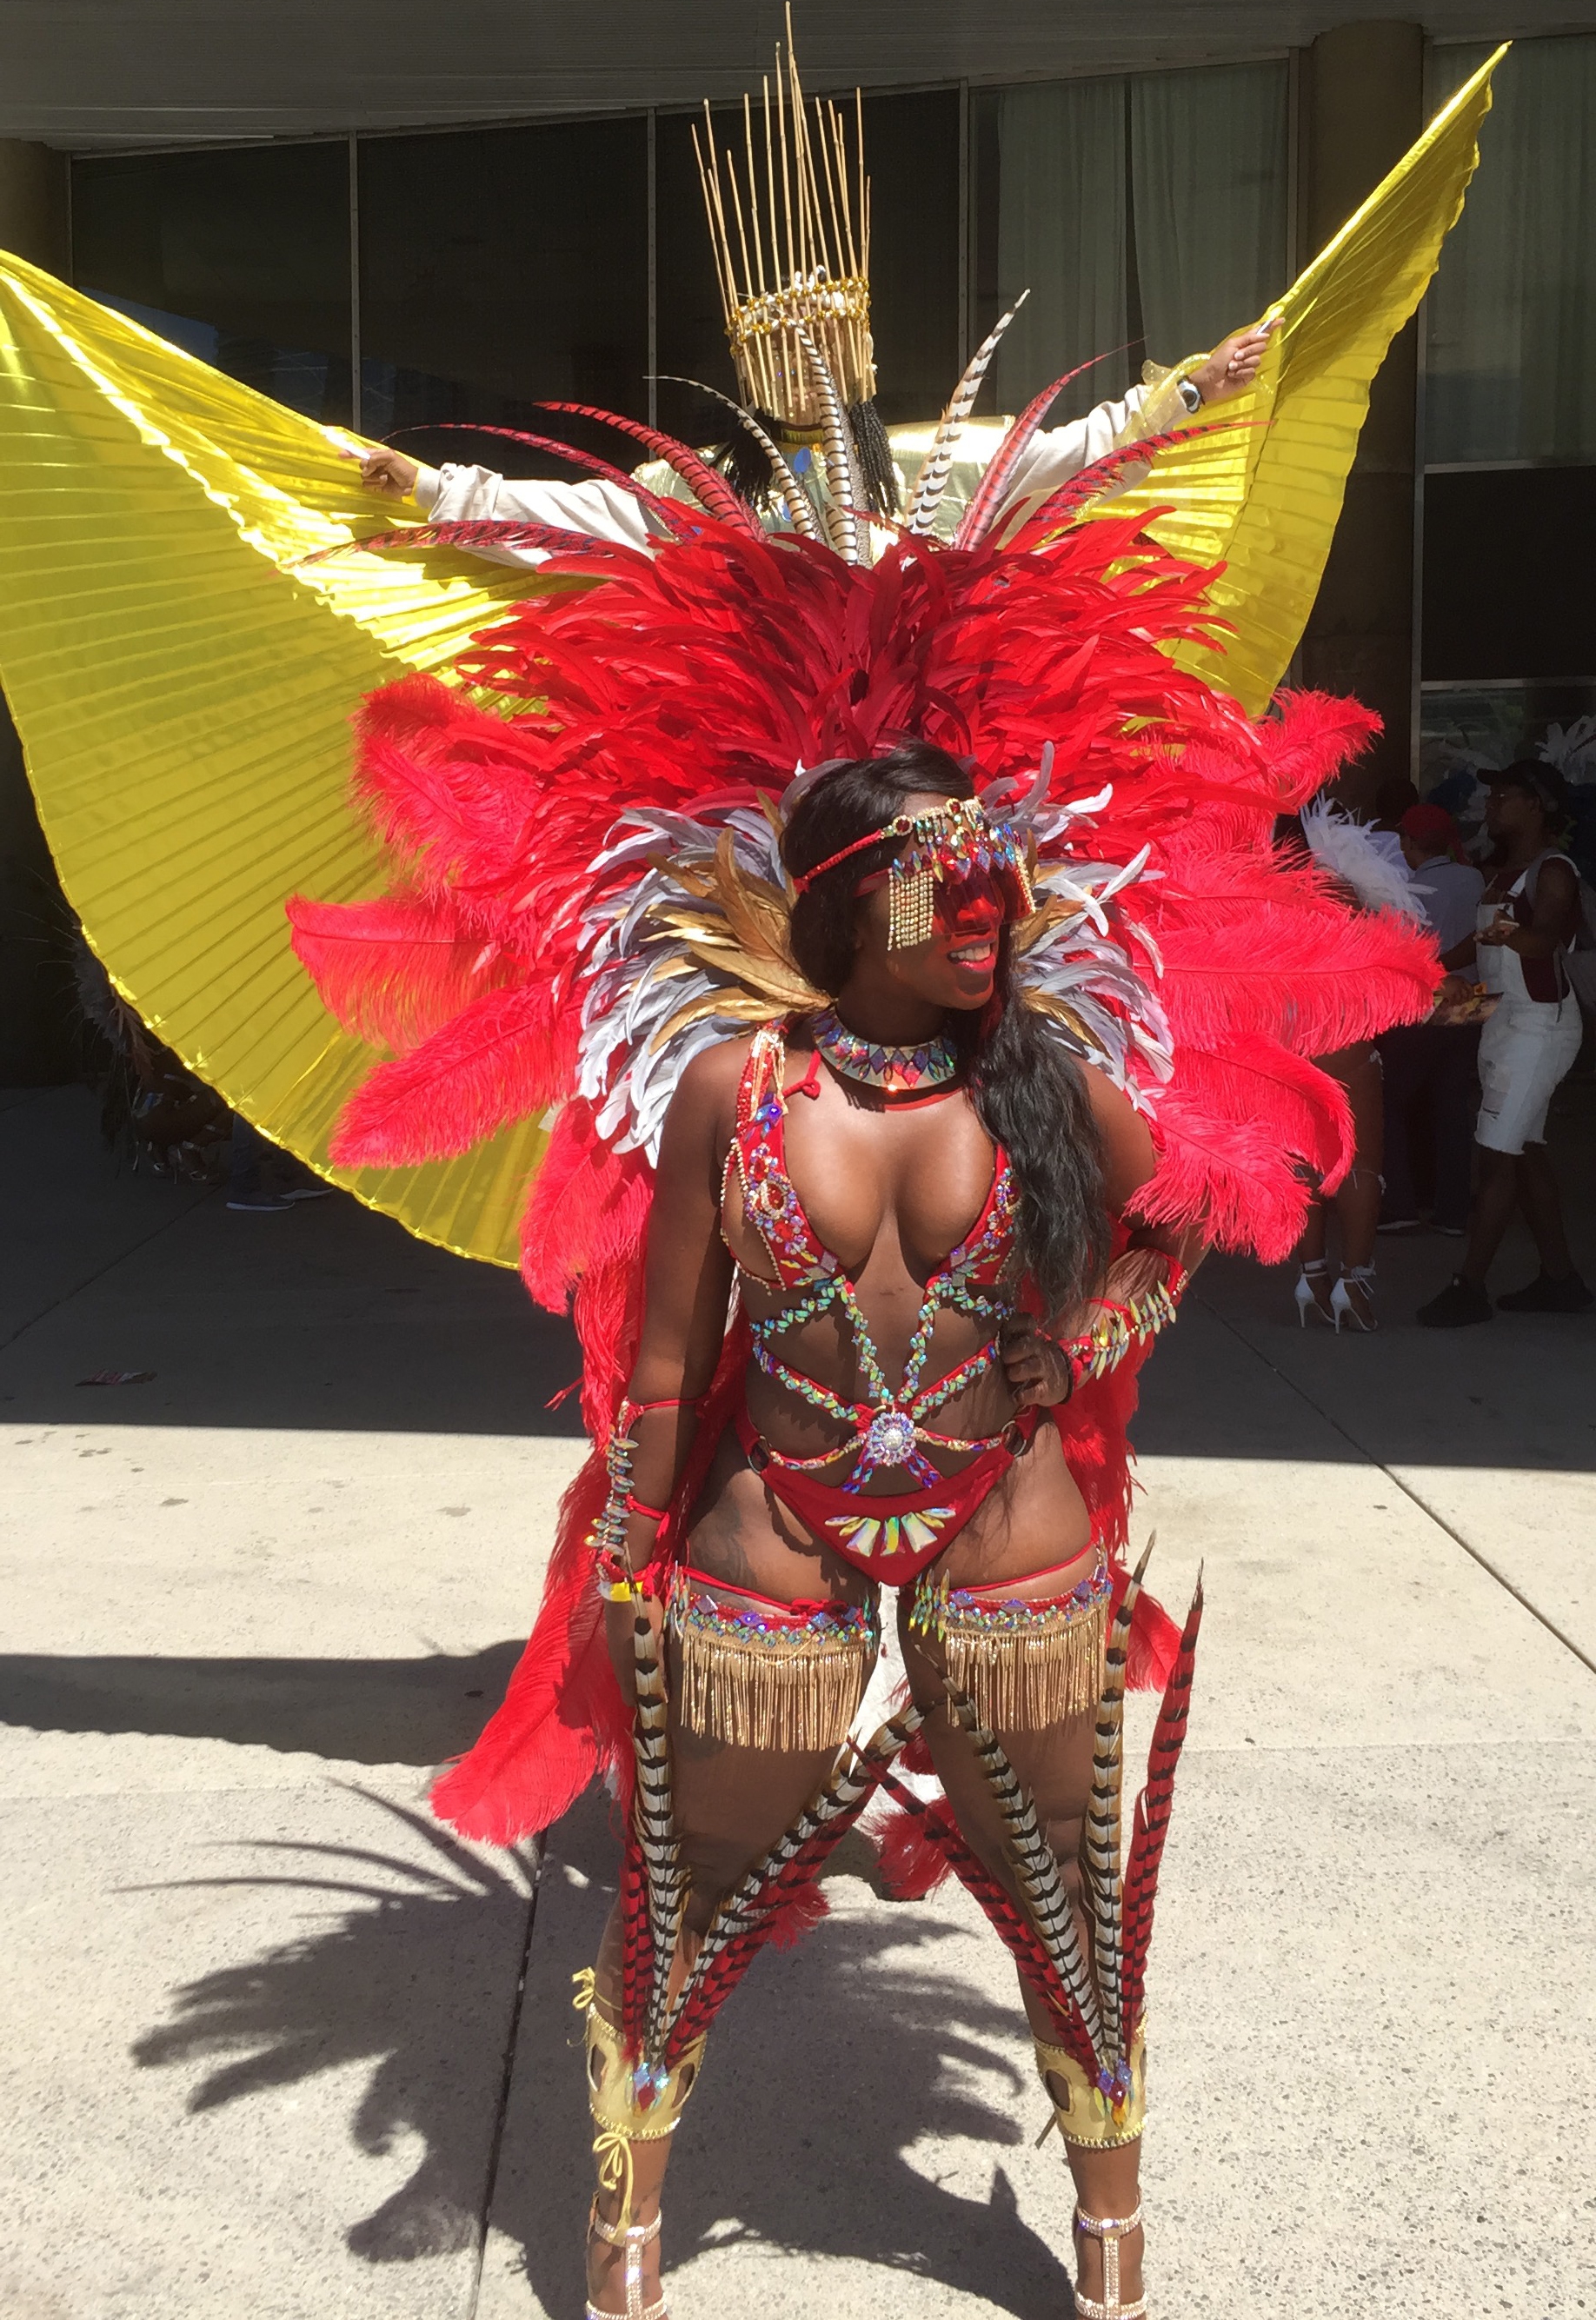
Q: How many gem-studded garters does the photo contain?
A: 2